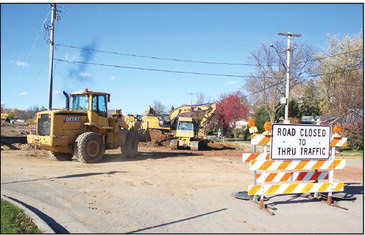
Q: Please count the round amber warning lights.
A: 3